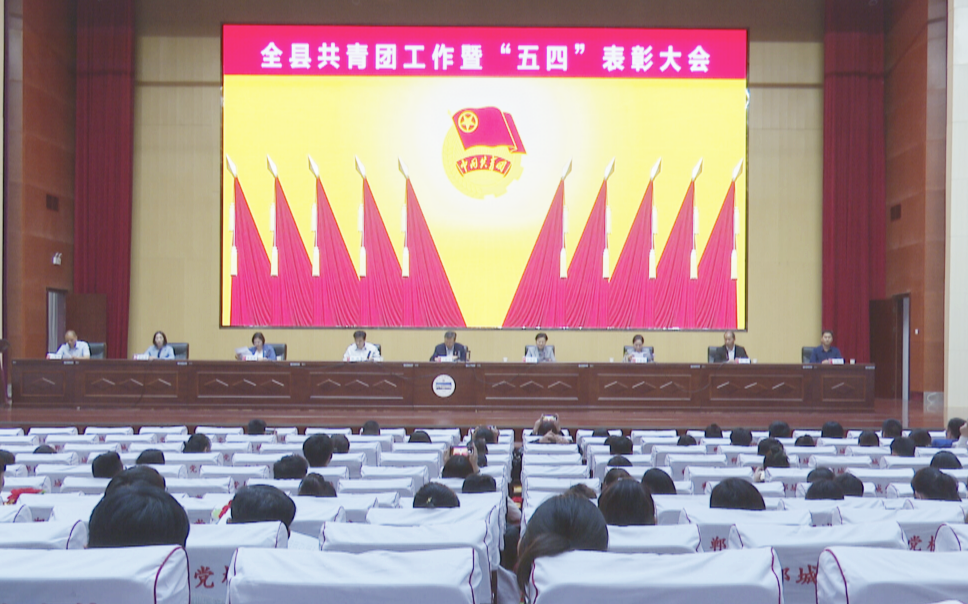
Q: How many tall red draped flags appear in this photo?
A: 10